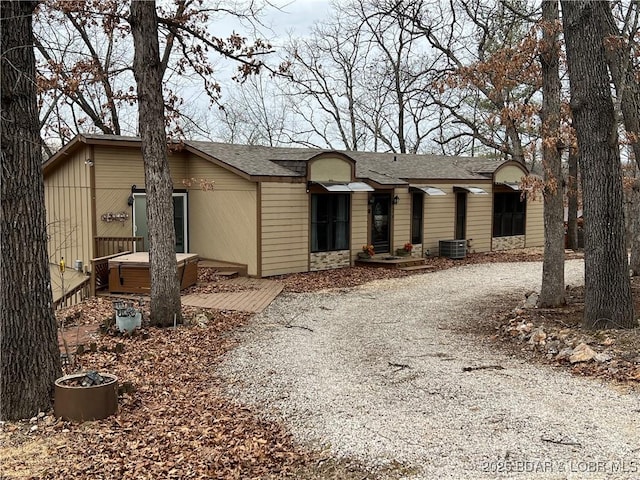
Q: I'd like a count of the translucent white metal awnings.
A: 4